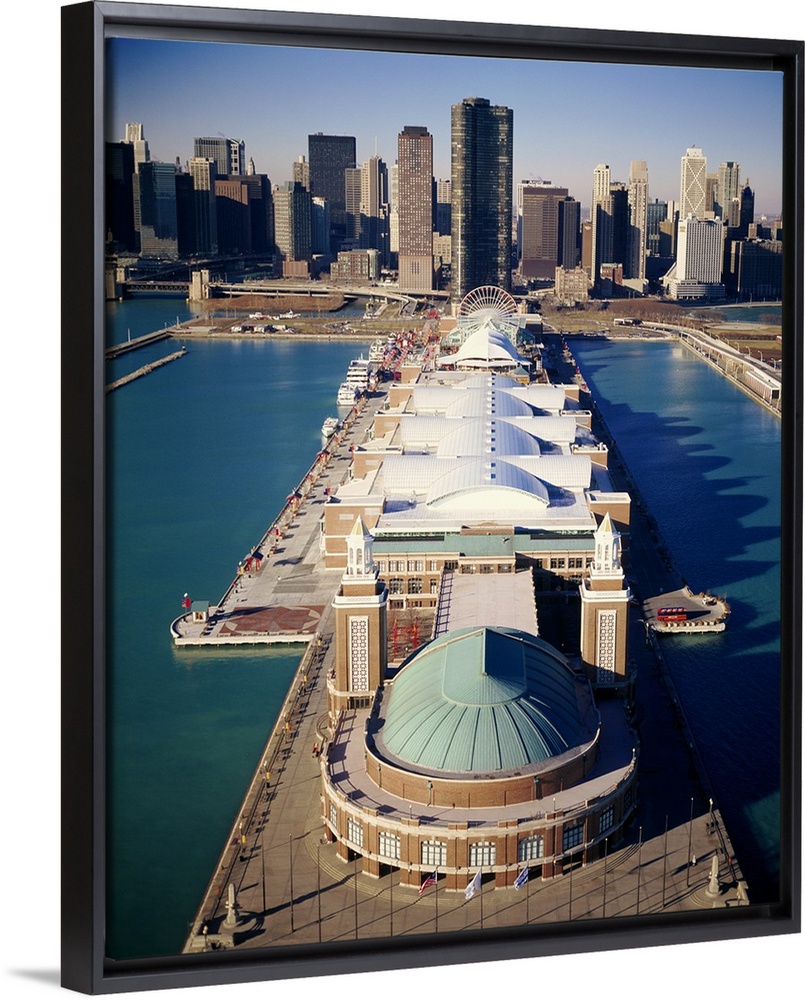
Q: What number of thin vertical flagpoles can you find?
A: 13